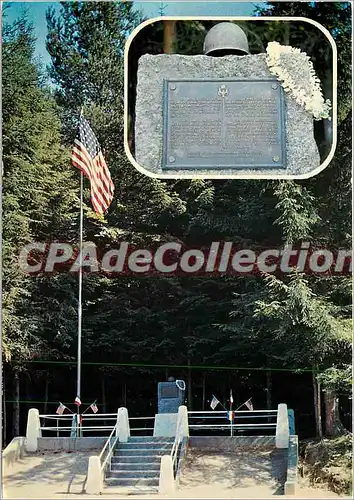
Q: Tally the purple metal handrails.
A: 0